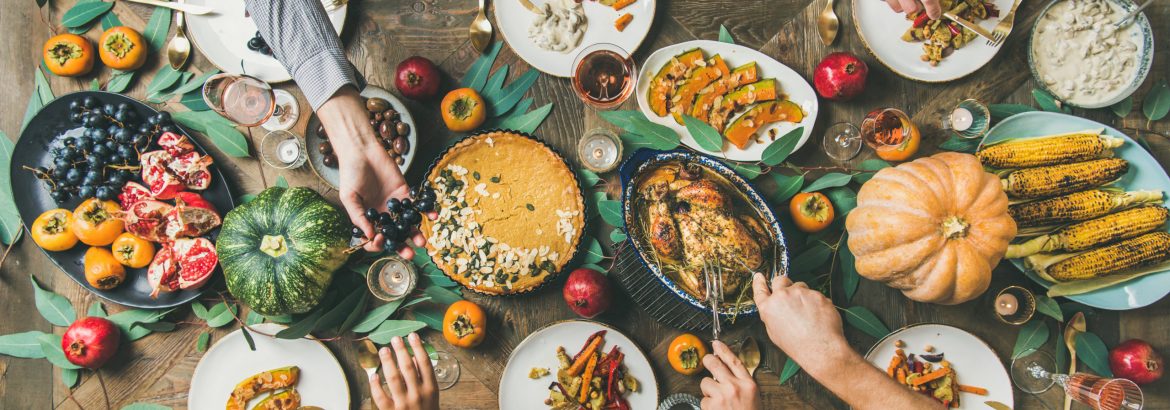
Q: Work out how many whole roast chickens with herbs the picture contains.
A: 1